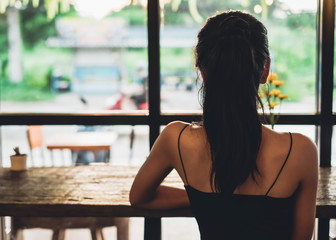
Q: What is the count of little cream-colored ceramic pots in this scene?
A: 1